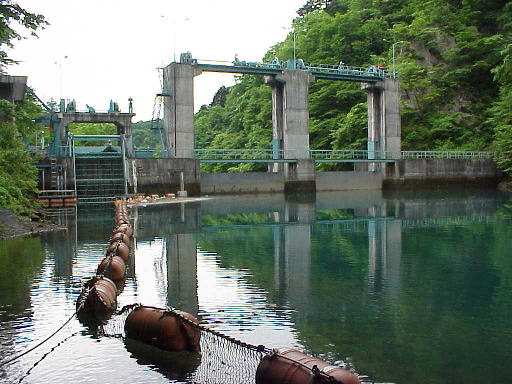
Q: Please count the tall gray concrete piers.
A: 3